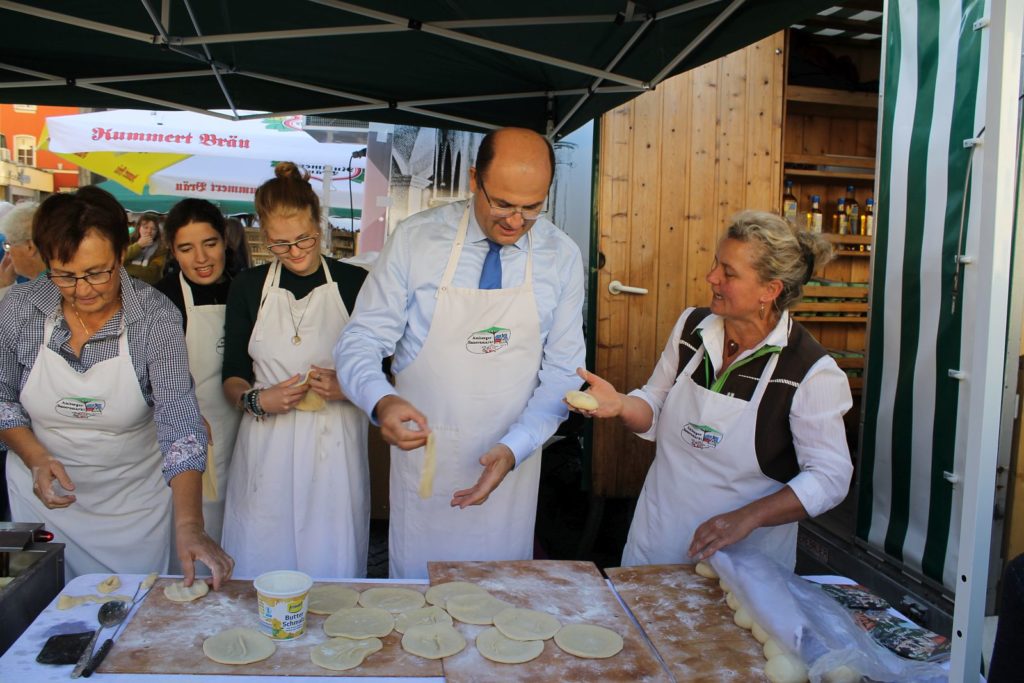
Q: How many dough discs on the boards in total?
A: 13